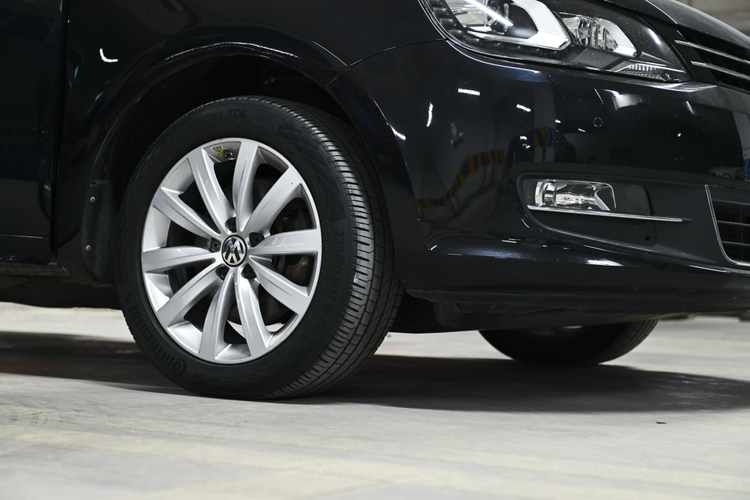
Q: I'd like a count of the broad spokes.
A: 10